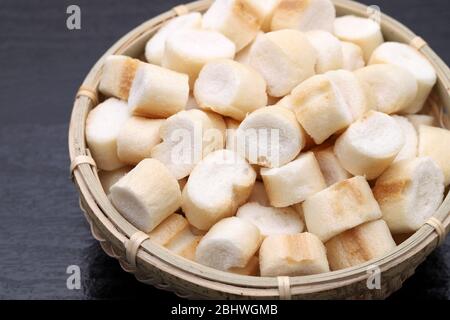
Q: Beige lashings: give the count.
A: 7